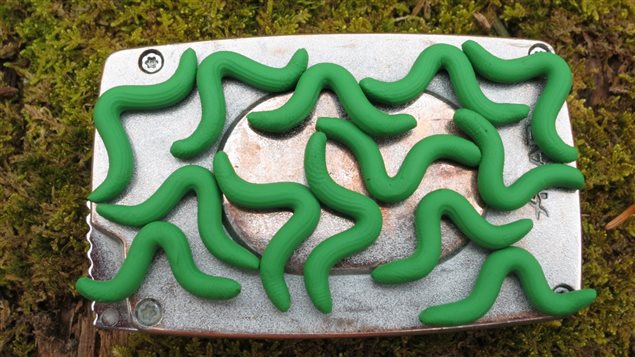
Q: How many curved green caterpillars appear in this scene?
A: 13